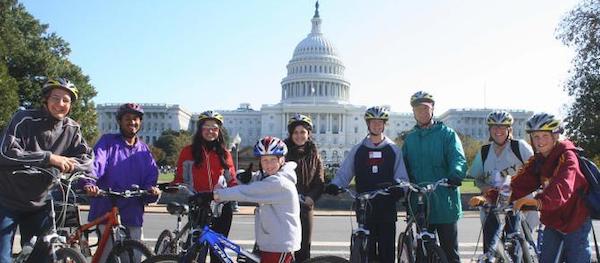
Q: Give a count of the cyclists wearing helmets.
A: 9